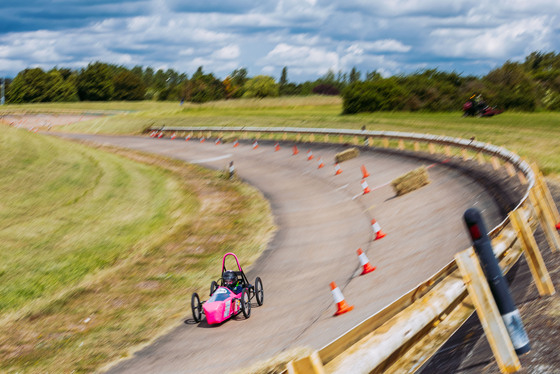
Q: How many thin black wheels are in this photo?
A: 4